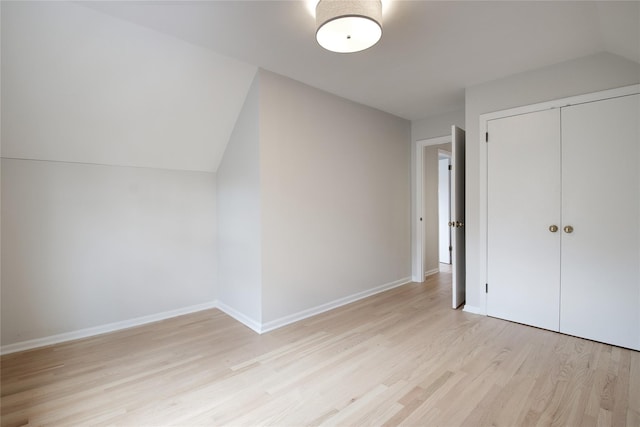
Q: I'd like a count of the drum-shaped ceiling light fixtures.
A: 1